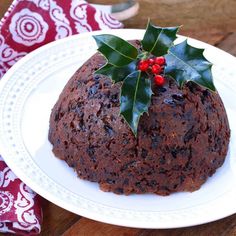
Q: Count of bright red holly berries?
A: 5